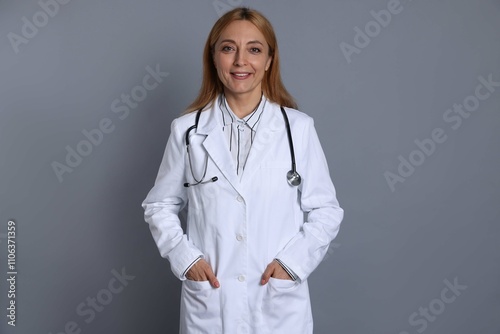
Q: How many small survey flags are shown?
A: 0